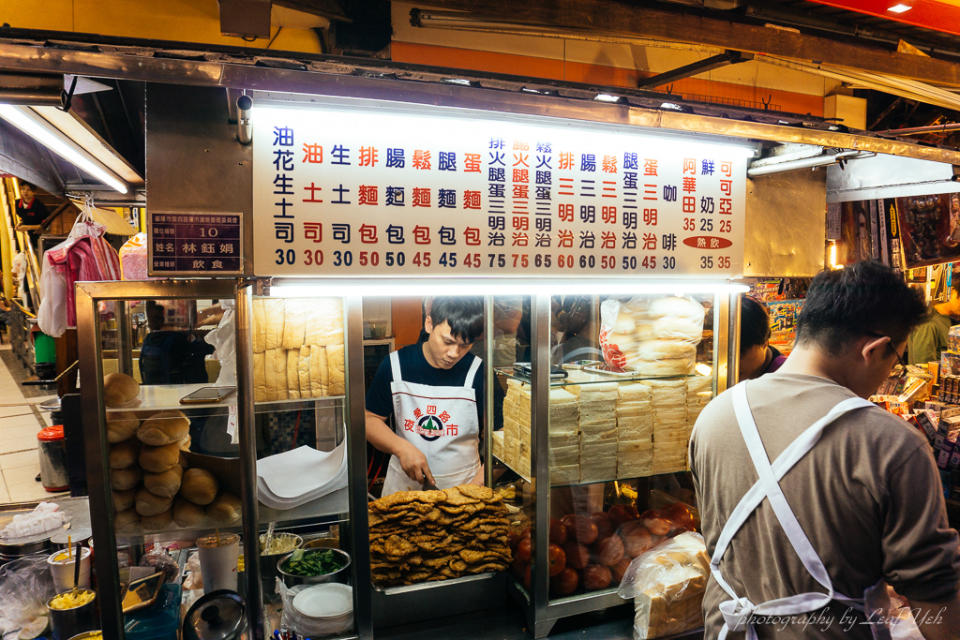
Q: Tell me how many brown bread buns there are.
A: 14